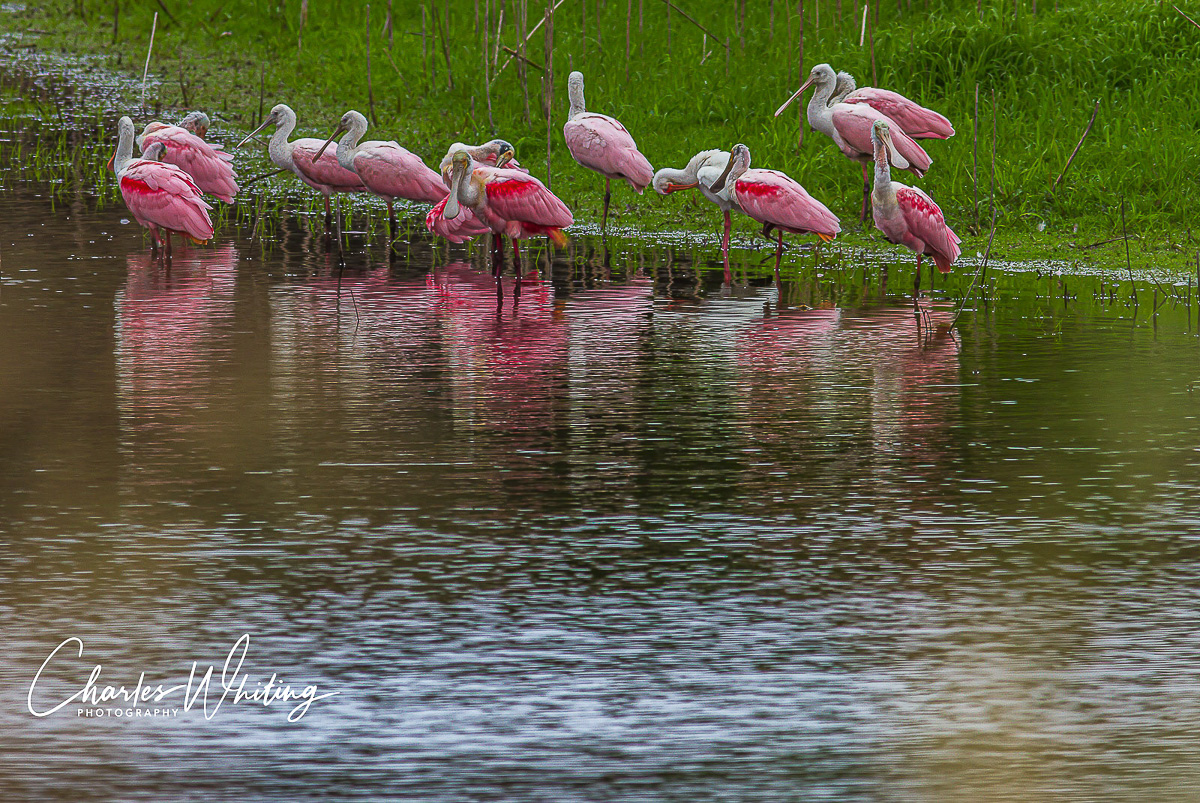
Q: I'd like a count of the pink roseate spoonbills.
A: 12